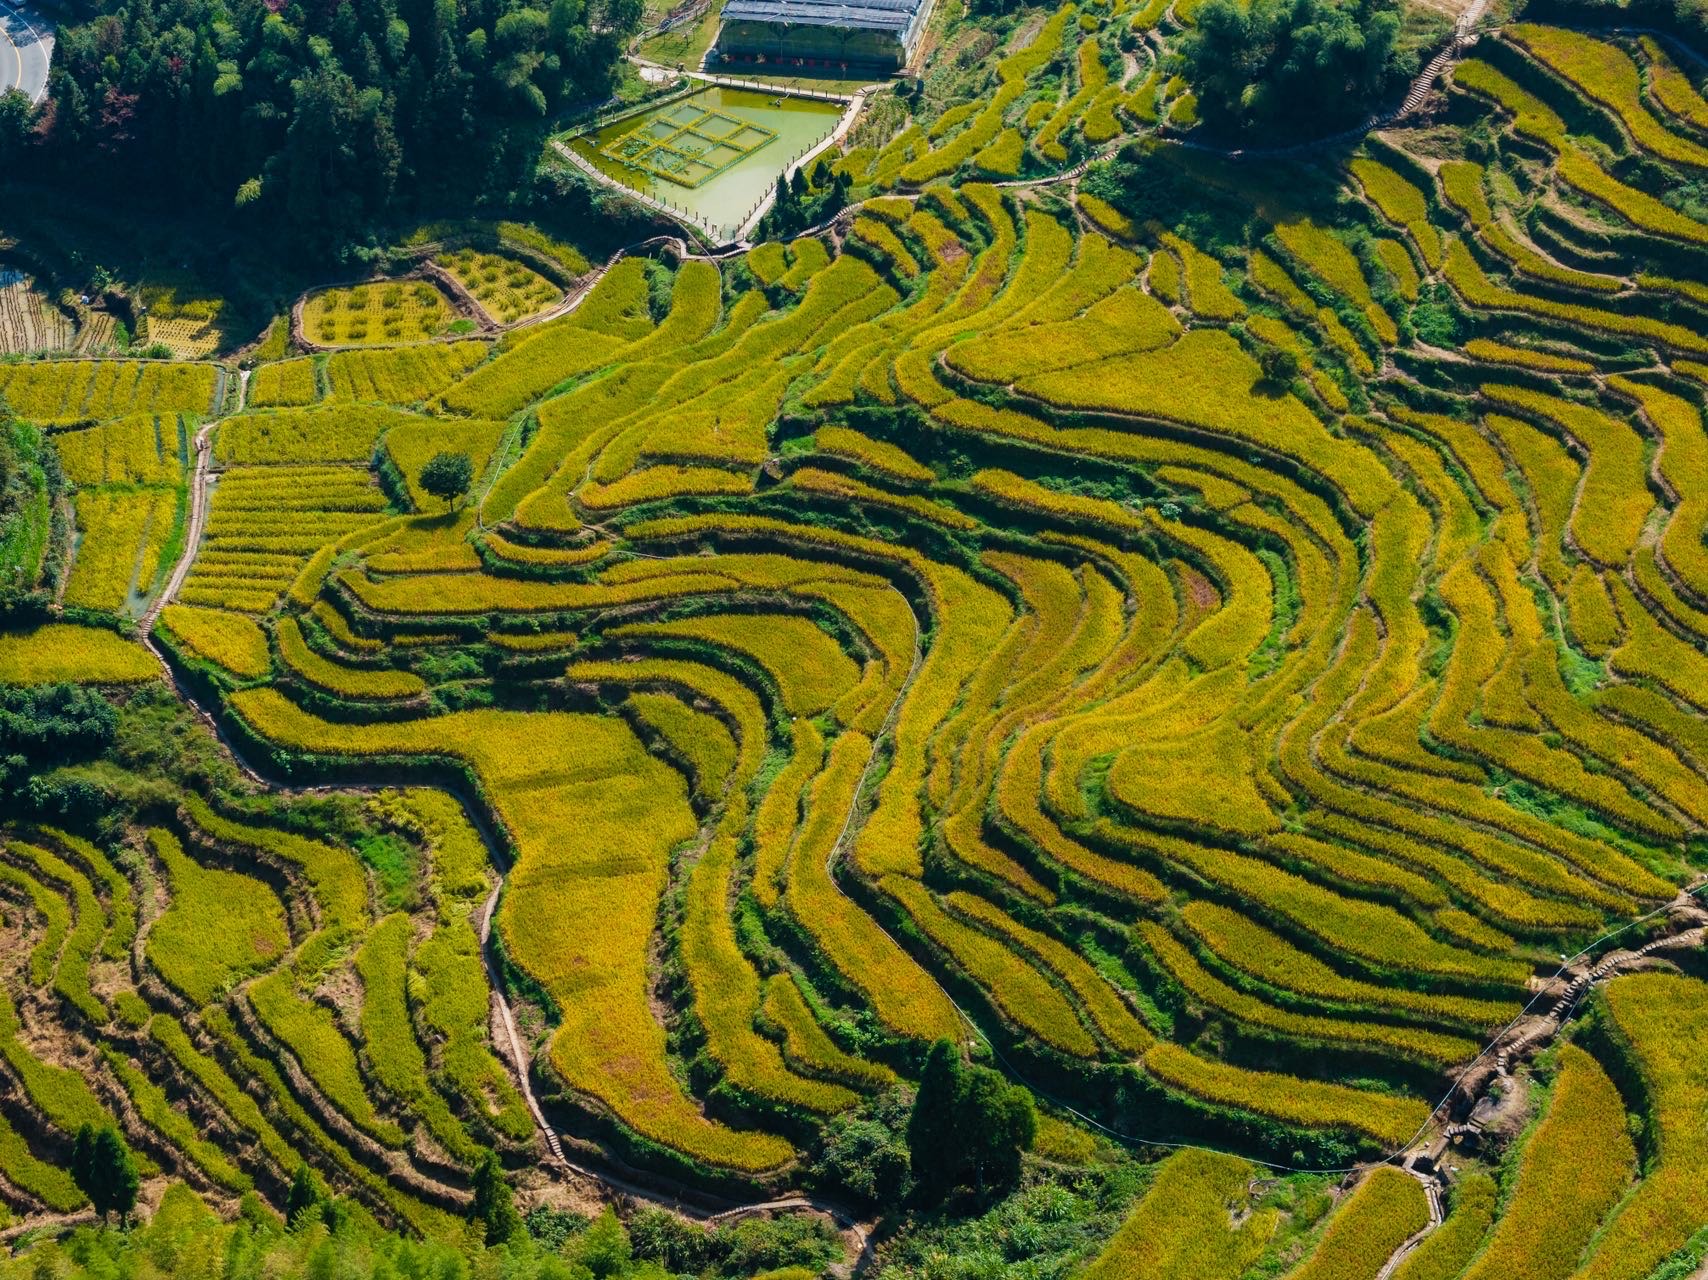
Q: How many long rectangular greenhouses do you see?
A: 1